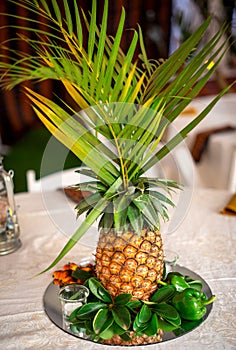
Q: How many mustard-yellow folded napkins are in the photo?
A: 1